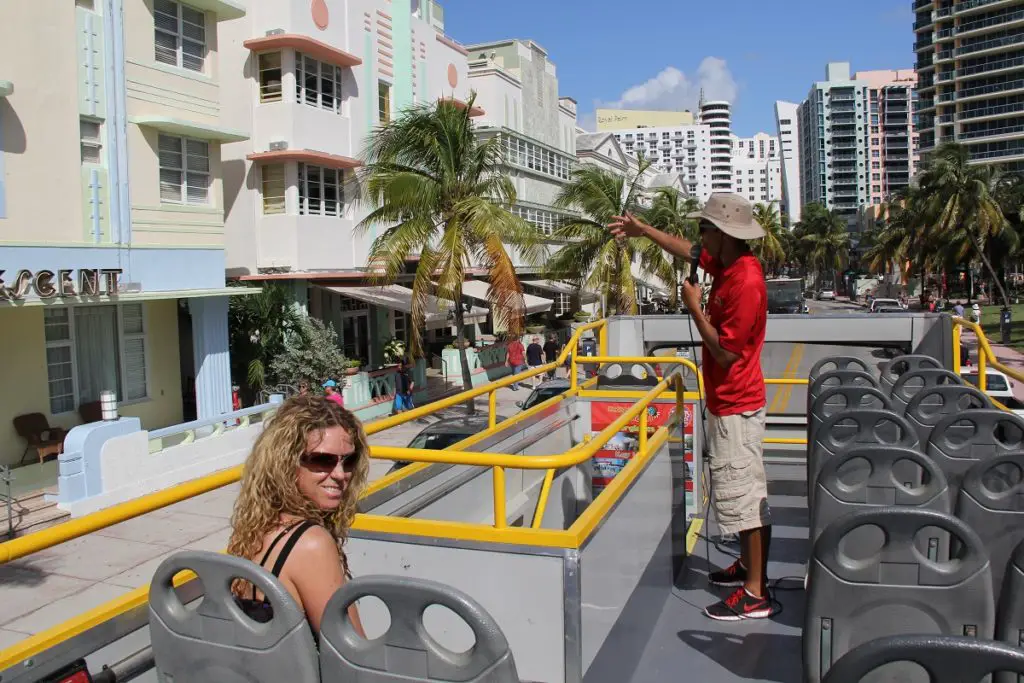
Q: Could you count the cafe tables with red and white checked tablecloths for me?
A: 0